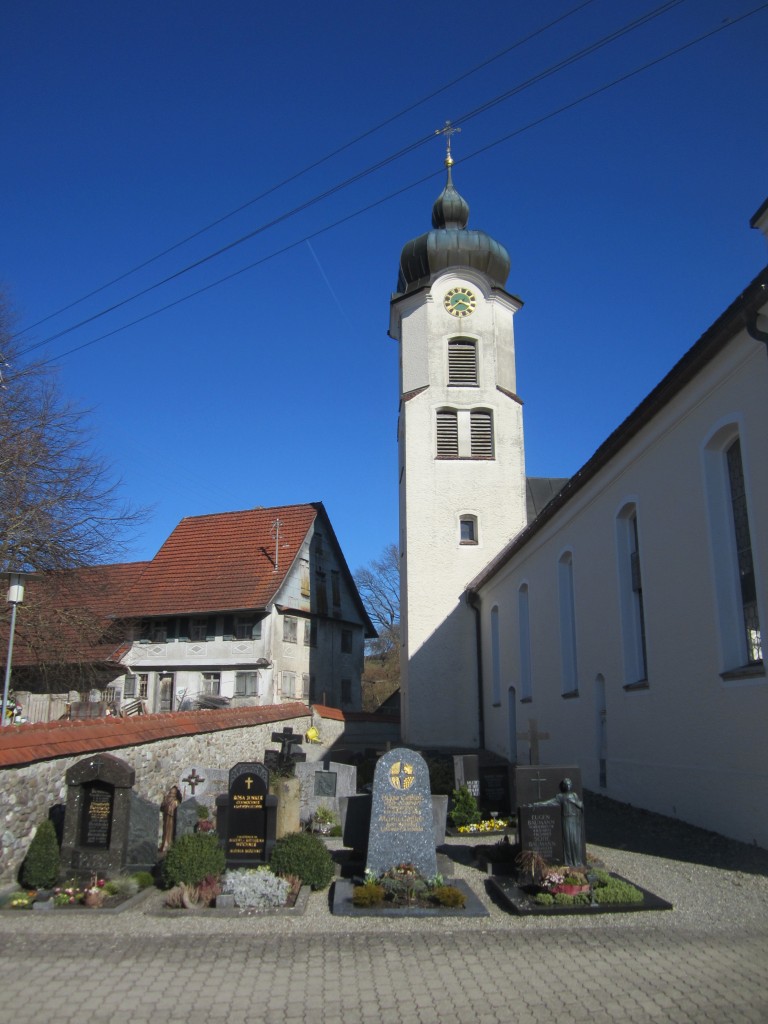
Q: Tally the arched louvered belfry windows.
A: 3